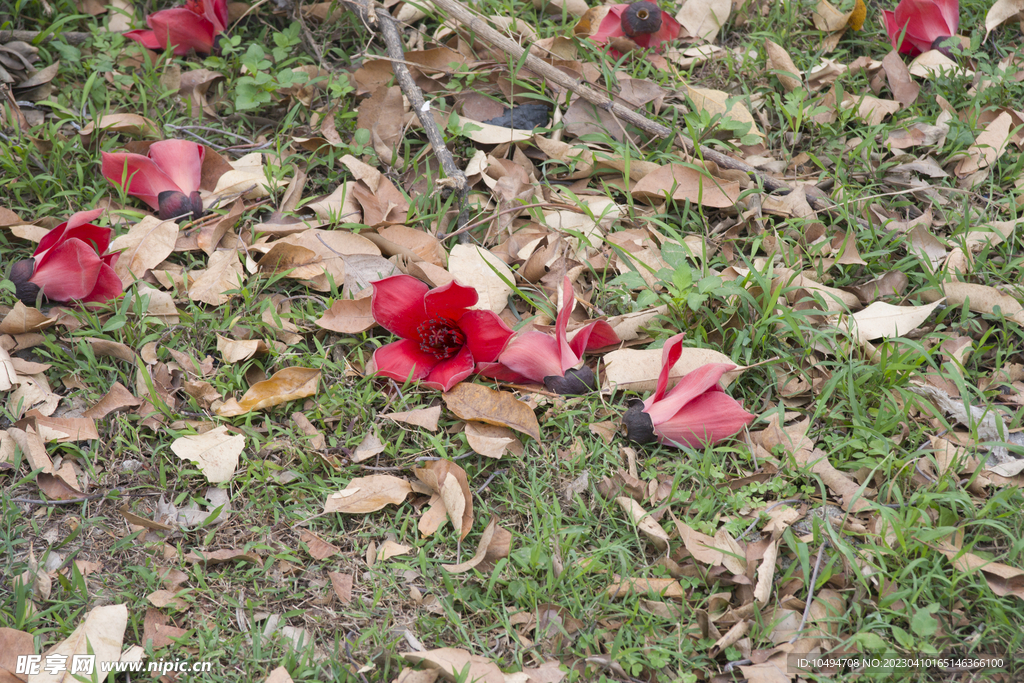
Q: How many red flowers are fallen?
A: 8